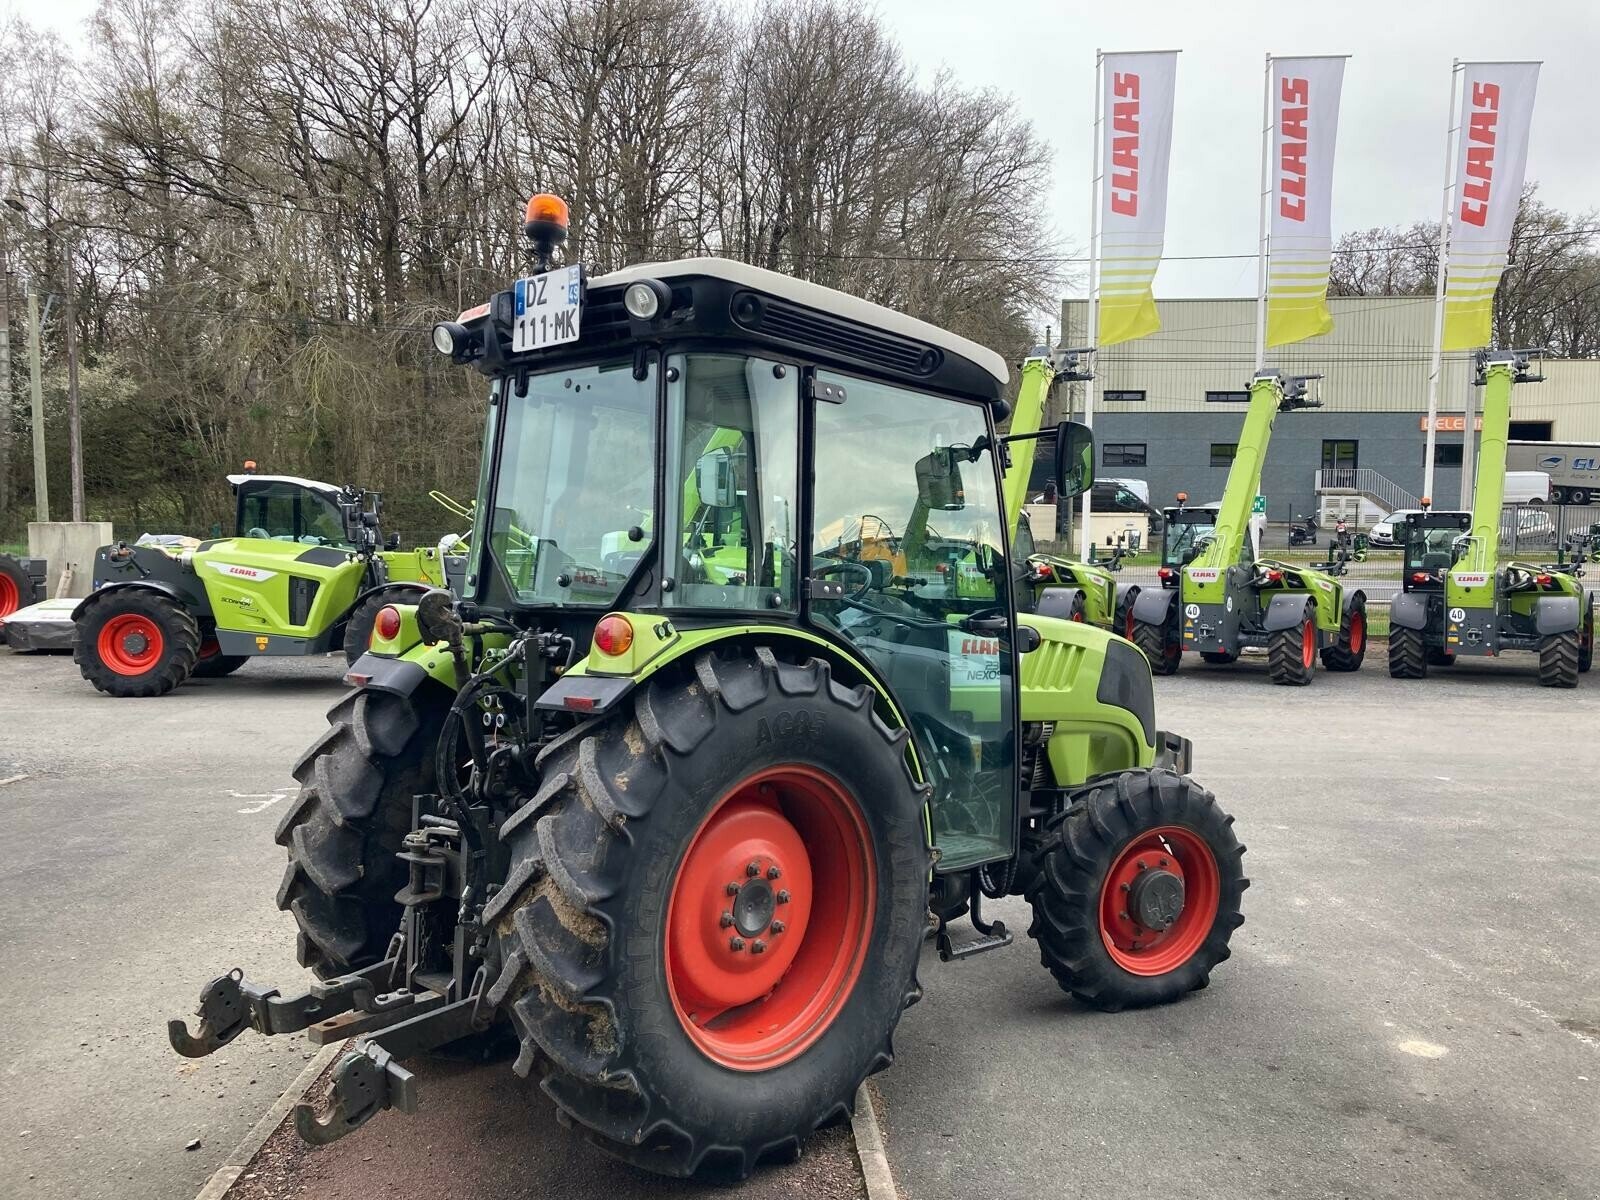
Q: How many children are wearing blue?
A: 0